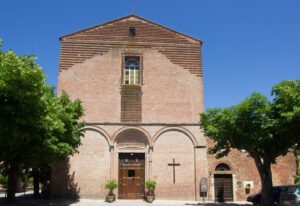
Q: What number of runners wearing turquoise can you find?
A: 0